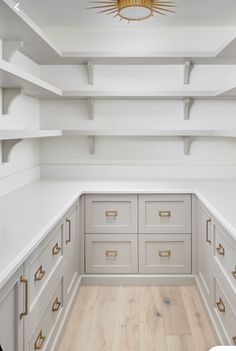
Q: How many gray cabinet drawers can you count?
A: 8